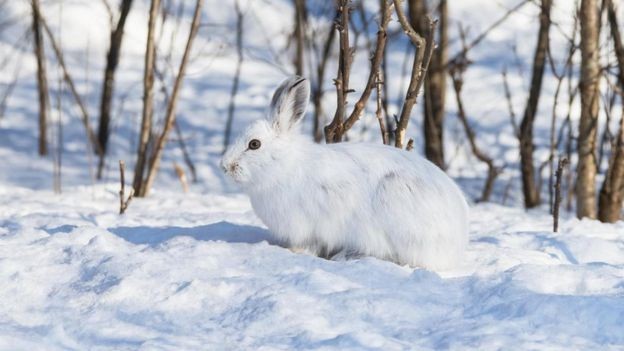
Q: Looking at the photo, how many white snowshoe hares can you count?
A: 1